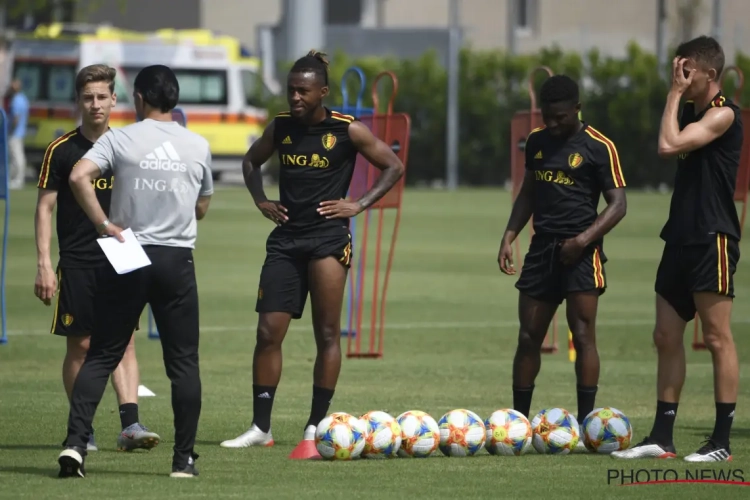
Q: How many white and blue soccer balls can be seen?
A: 7